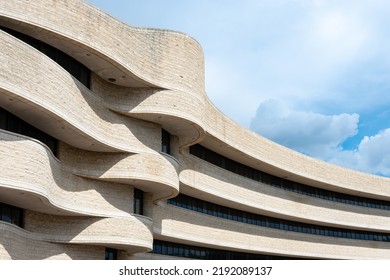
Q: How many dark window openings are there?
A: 9